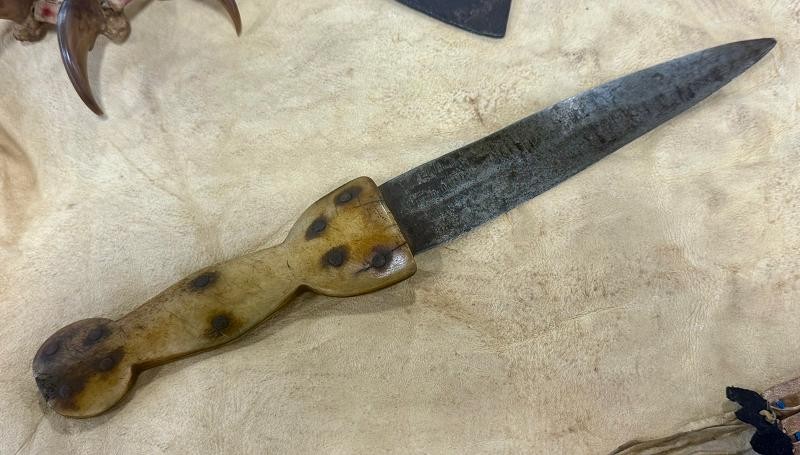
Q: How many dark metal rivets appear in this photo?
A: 10